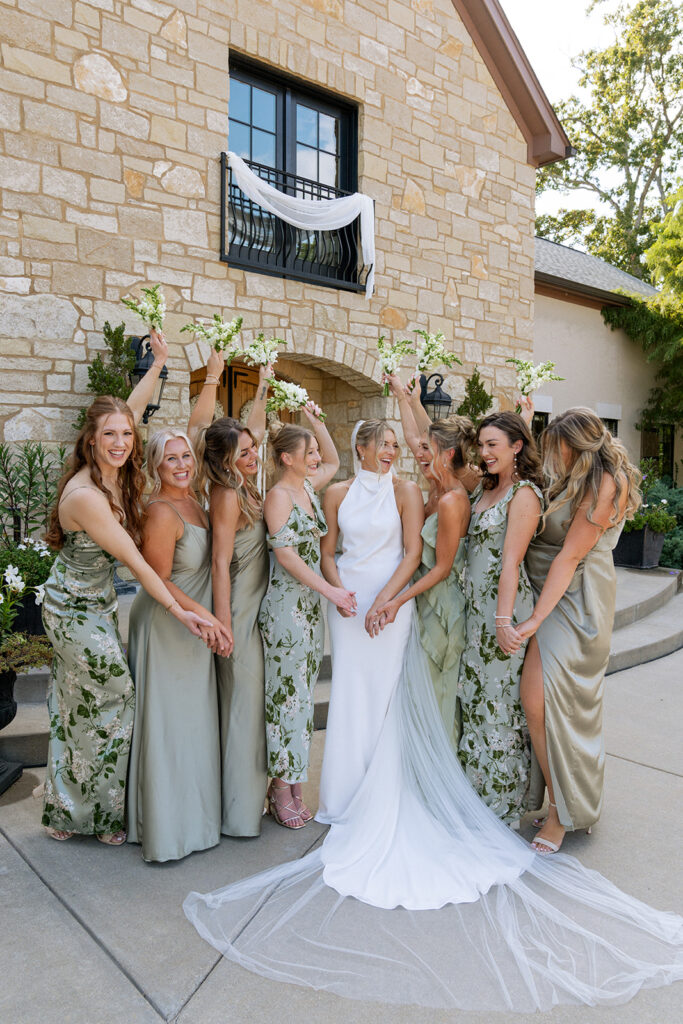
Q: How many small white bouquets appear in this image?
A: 7